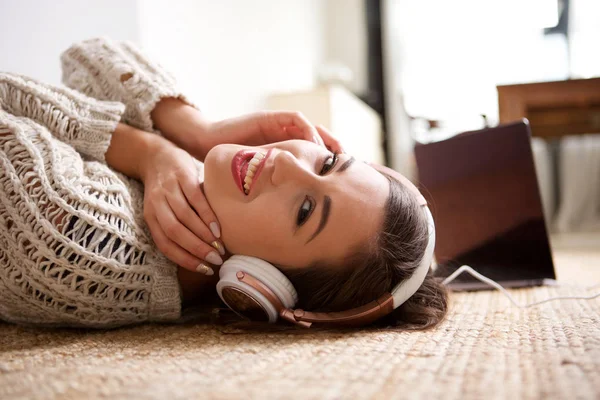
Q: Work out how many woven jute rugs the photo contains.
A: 1